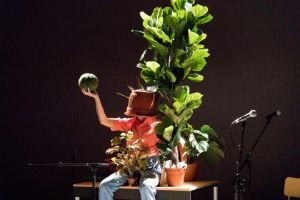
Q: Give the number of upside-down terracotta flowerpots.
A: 1